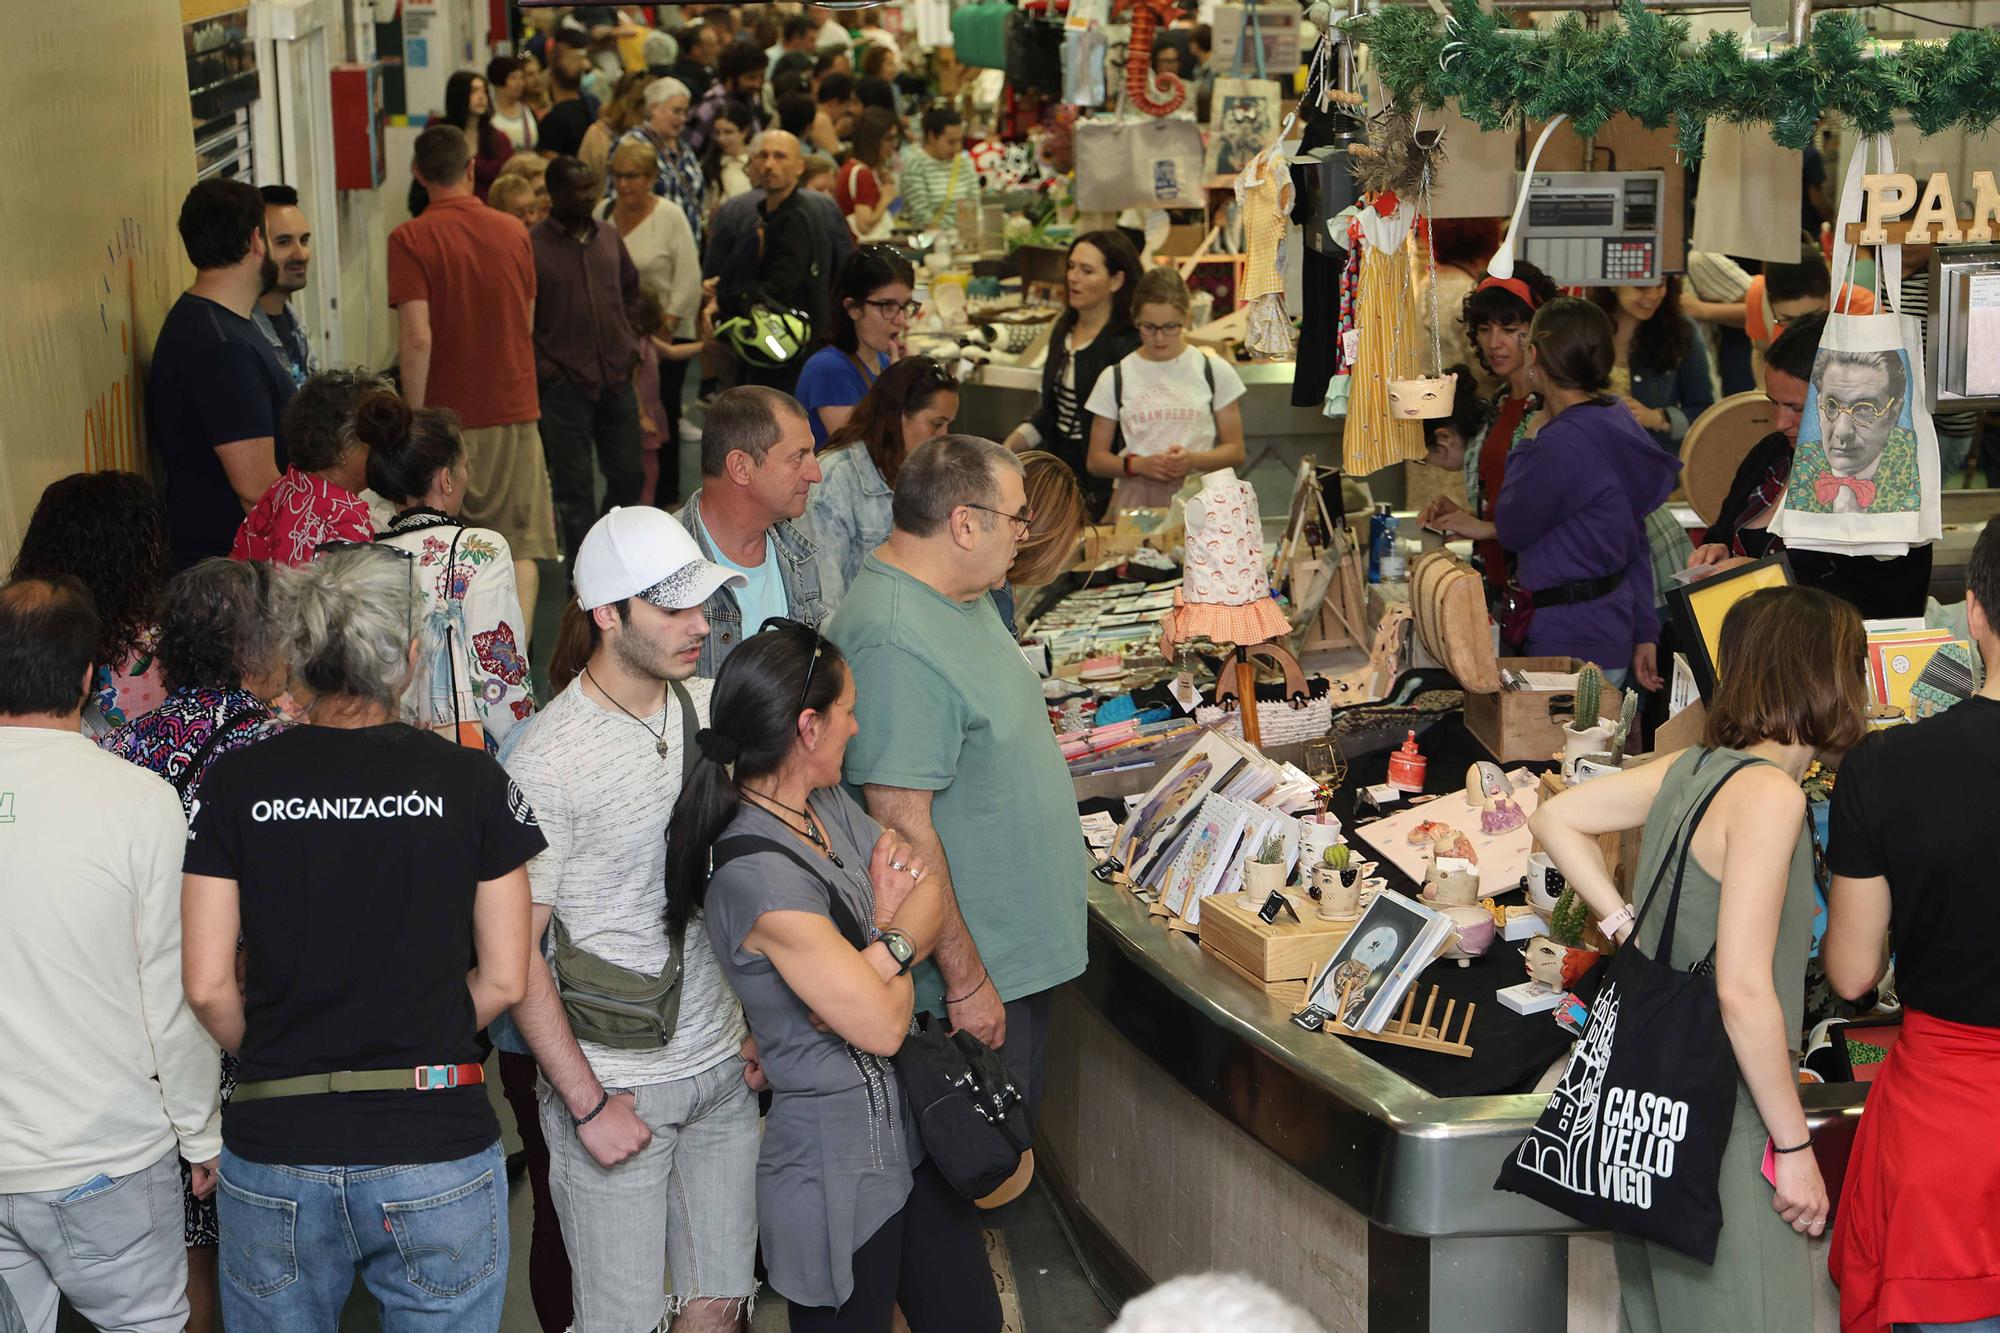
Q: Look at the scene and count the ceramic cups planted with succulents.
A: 5